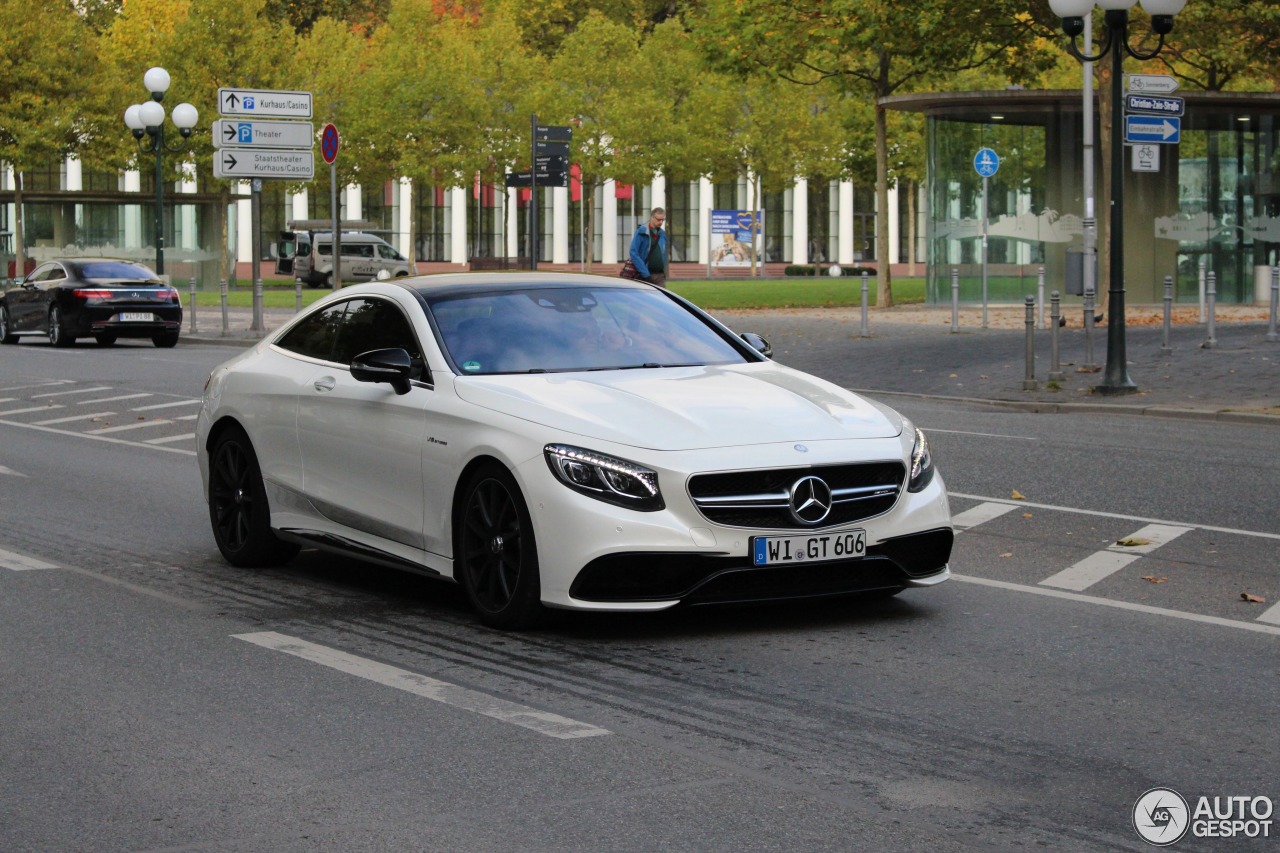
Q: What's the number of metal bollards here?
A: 14